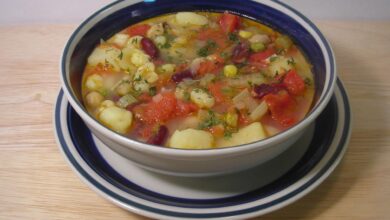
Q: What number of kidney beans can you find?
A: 5